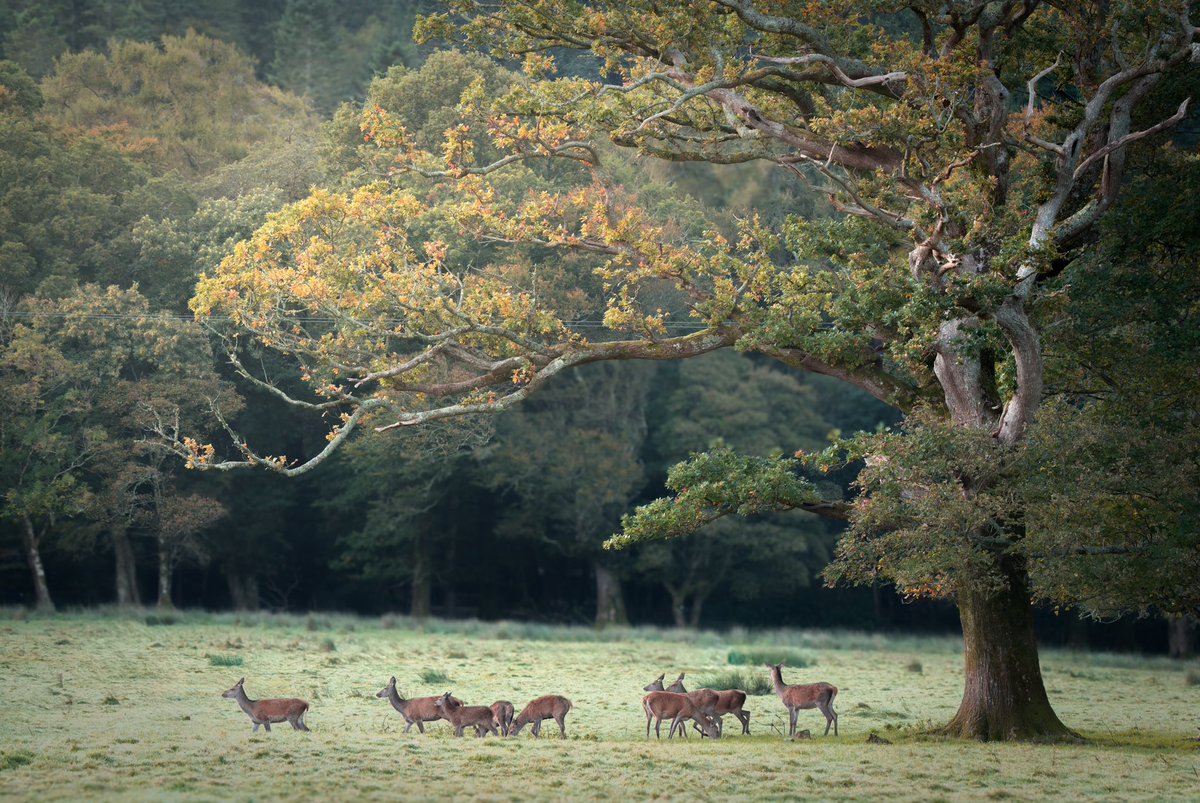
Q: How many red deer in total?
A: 9